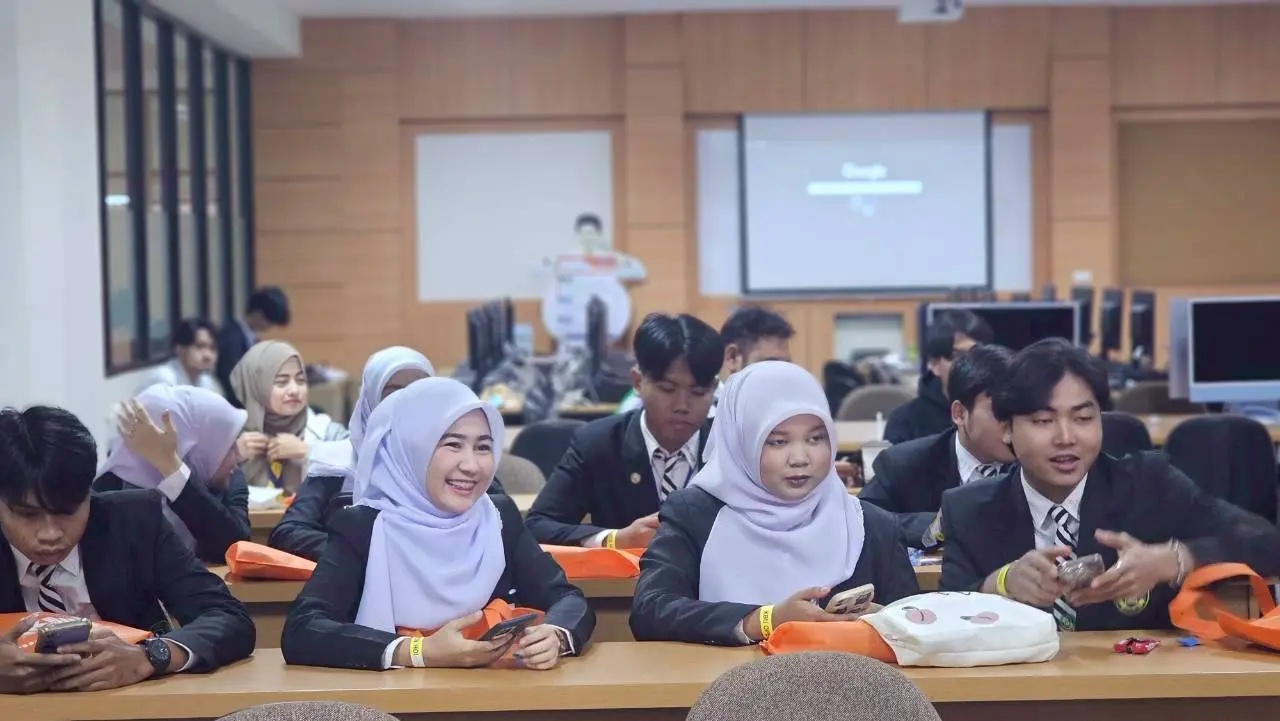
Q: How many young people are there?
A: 13